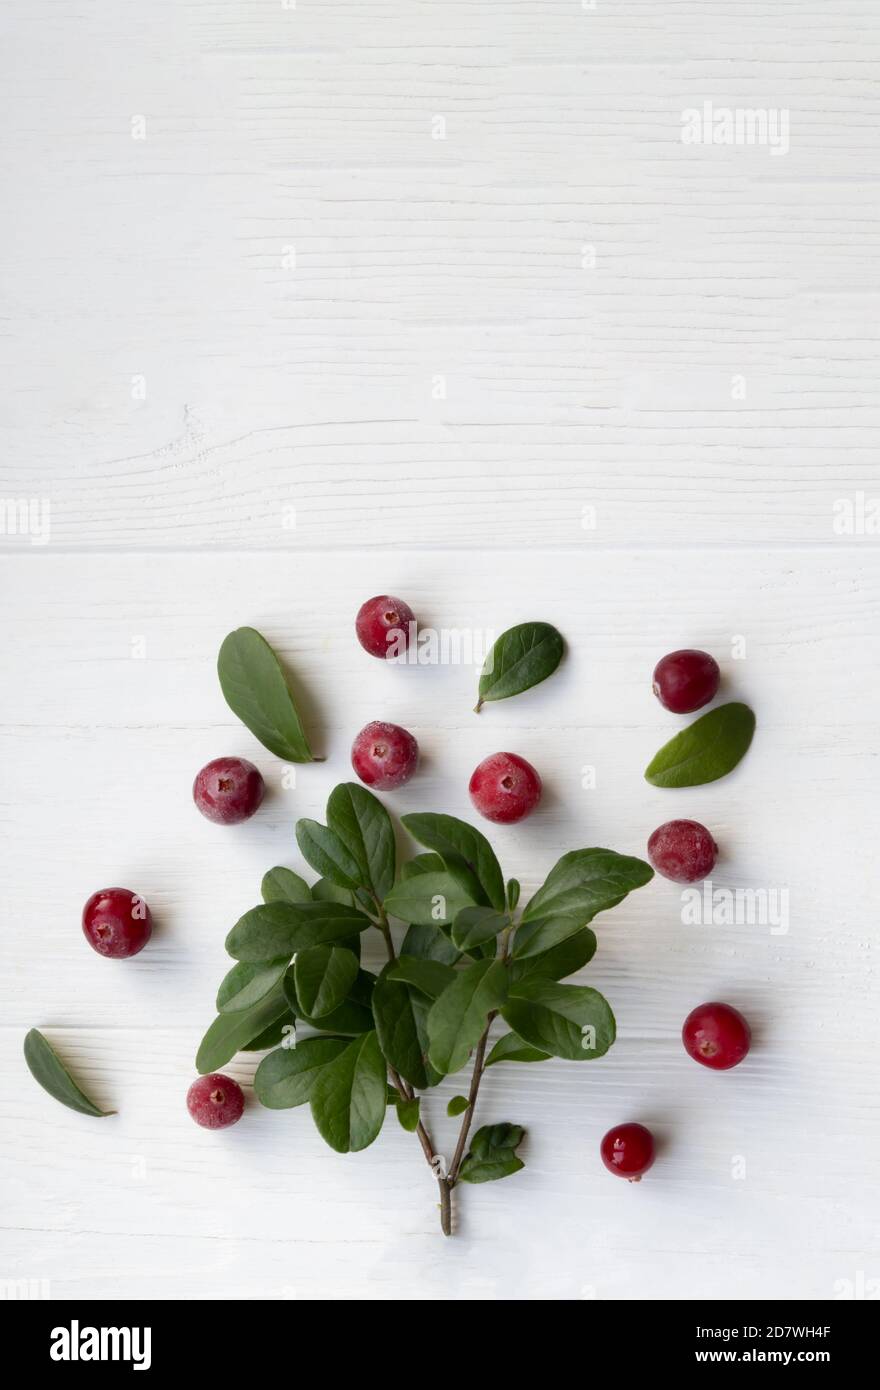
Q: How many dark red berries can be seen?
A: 10